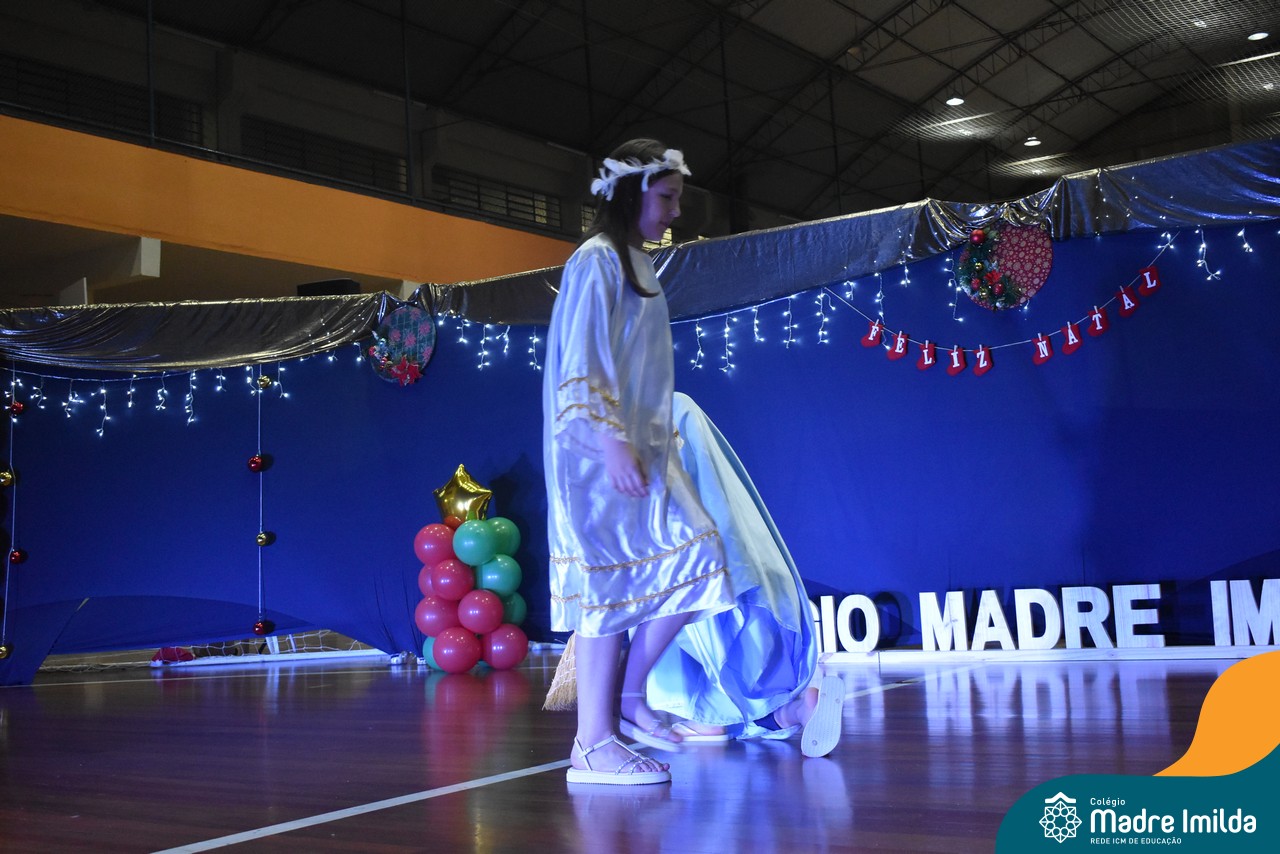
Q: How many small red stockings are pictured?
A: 10